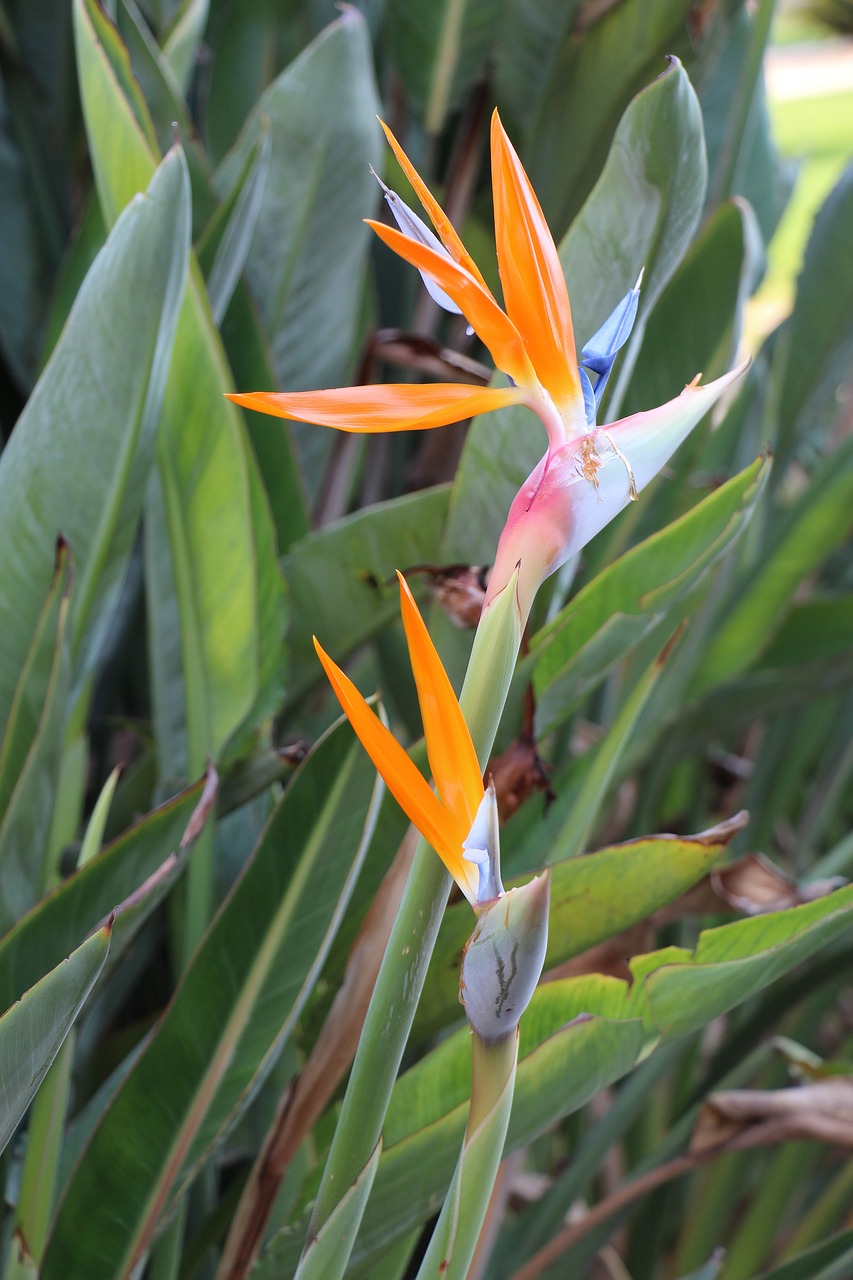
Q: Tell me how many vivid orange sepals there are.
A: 6